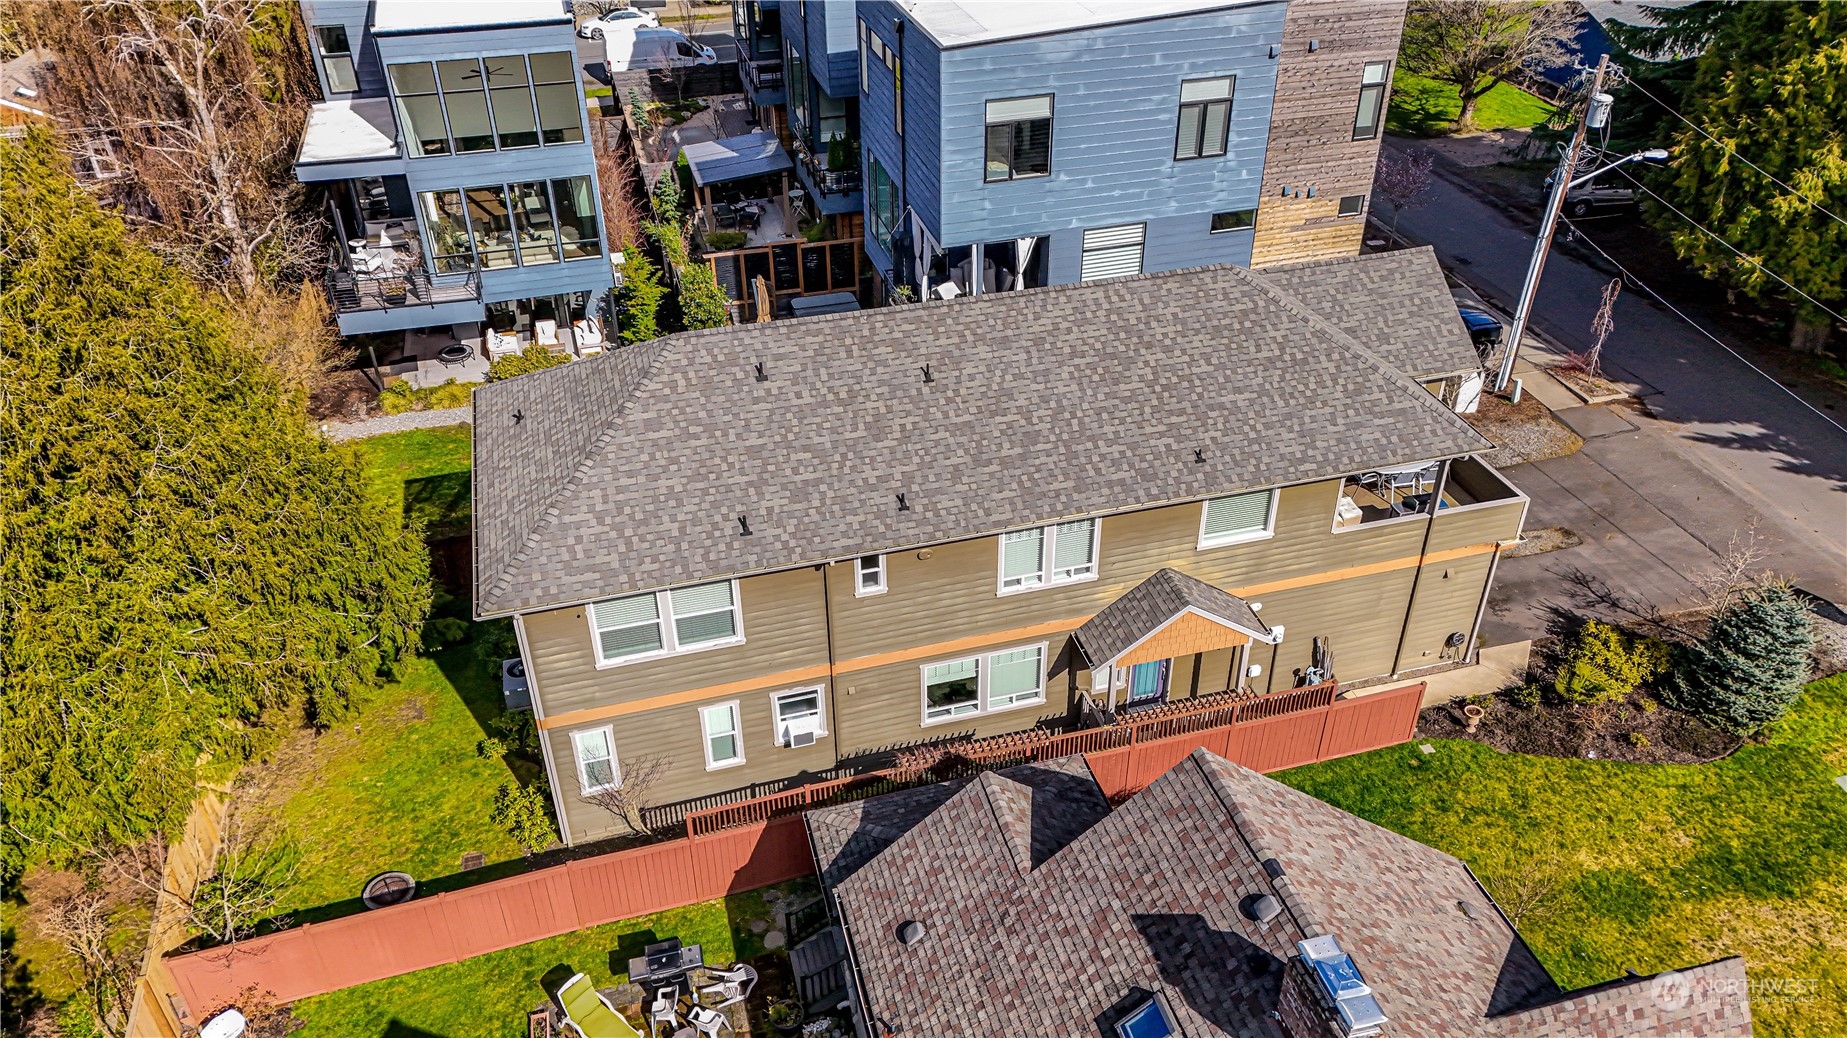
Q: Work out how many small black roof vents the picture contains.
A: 6